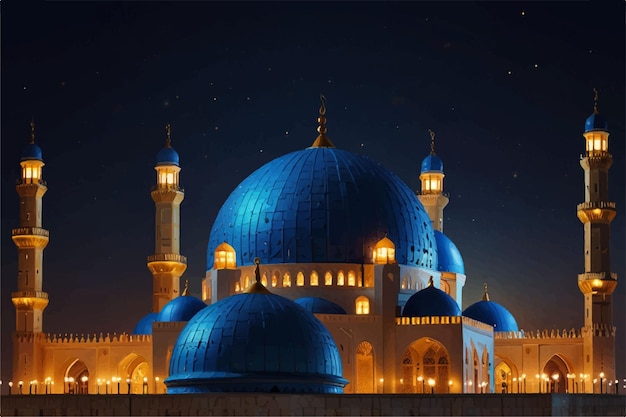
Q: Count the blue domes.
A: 12